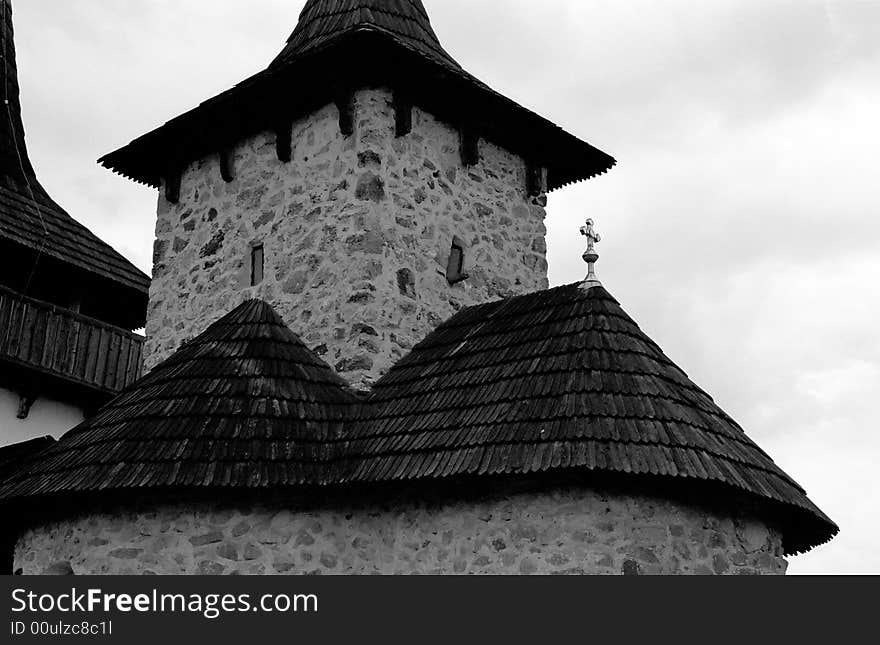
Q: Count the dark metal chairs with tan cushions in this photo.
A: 0